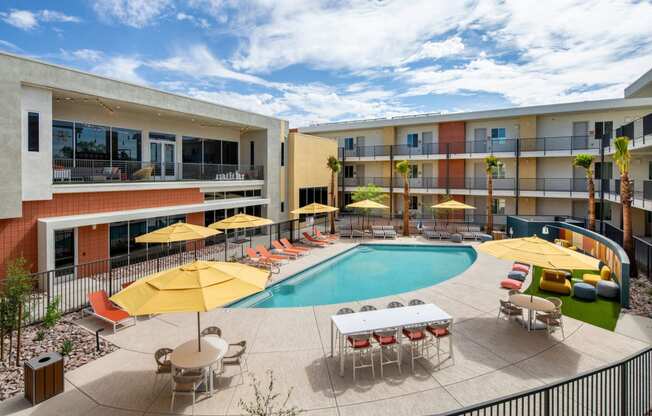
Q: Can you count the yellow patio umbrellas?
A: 7